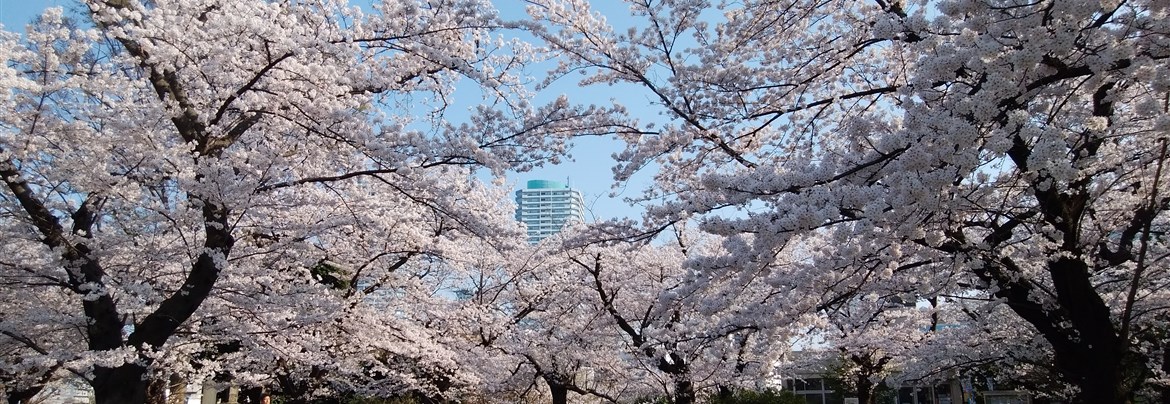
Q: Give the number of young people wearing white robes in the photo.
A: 0